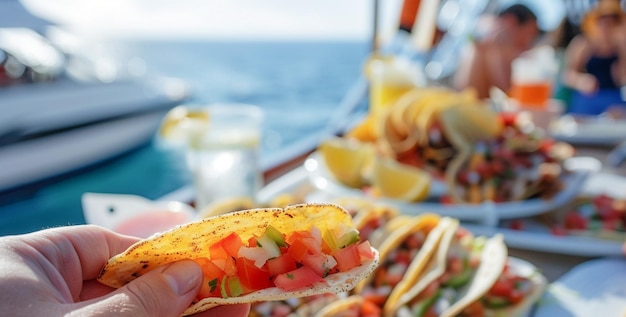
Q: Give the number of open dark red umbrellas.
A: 0